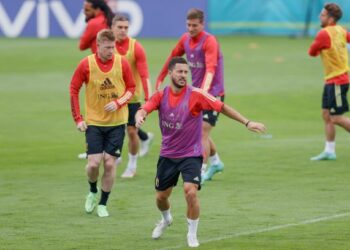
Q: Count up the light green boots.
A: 2